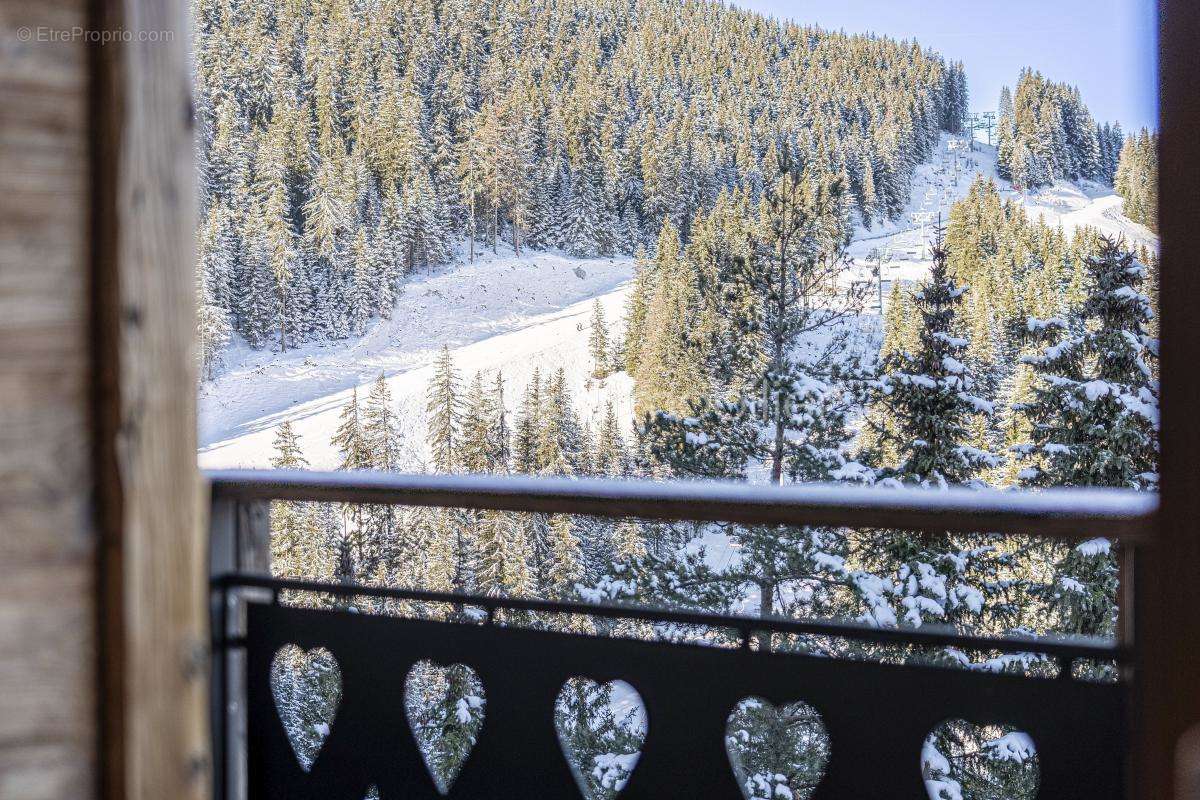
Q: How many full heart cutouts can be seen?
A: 2